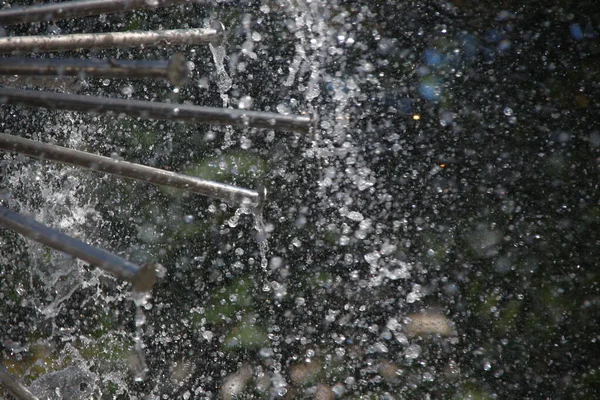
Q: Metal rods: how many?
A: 7